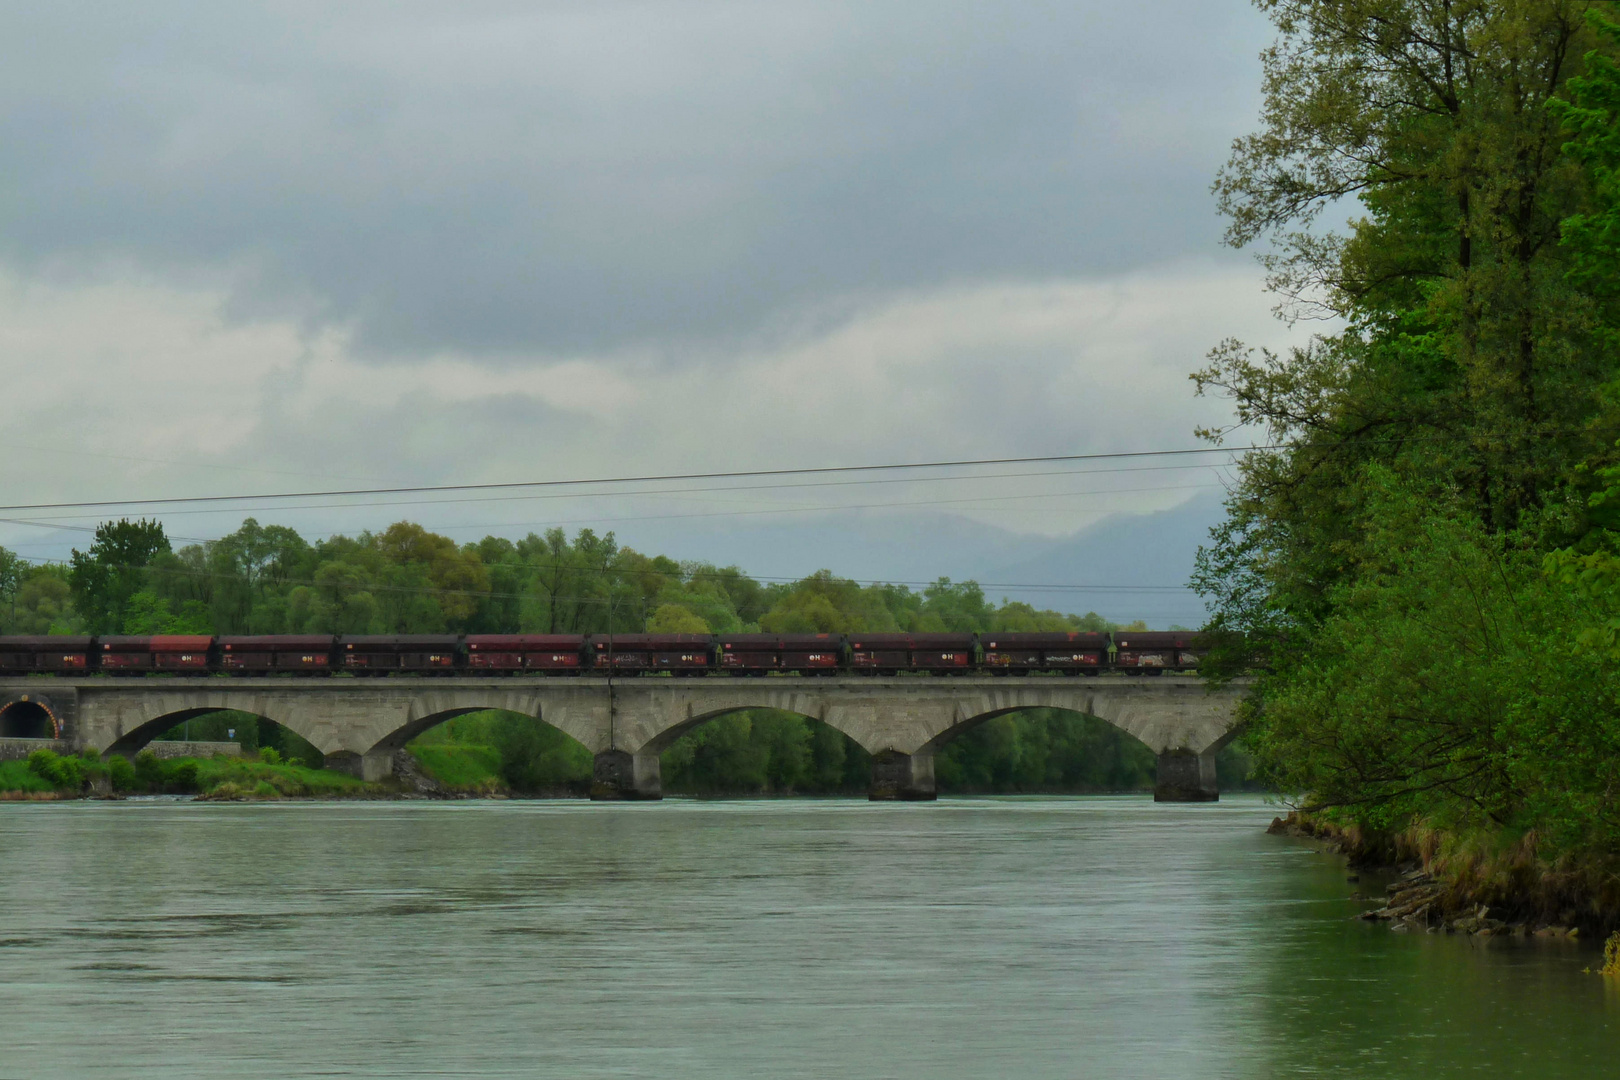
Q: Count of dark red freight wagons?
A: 10